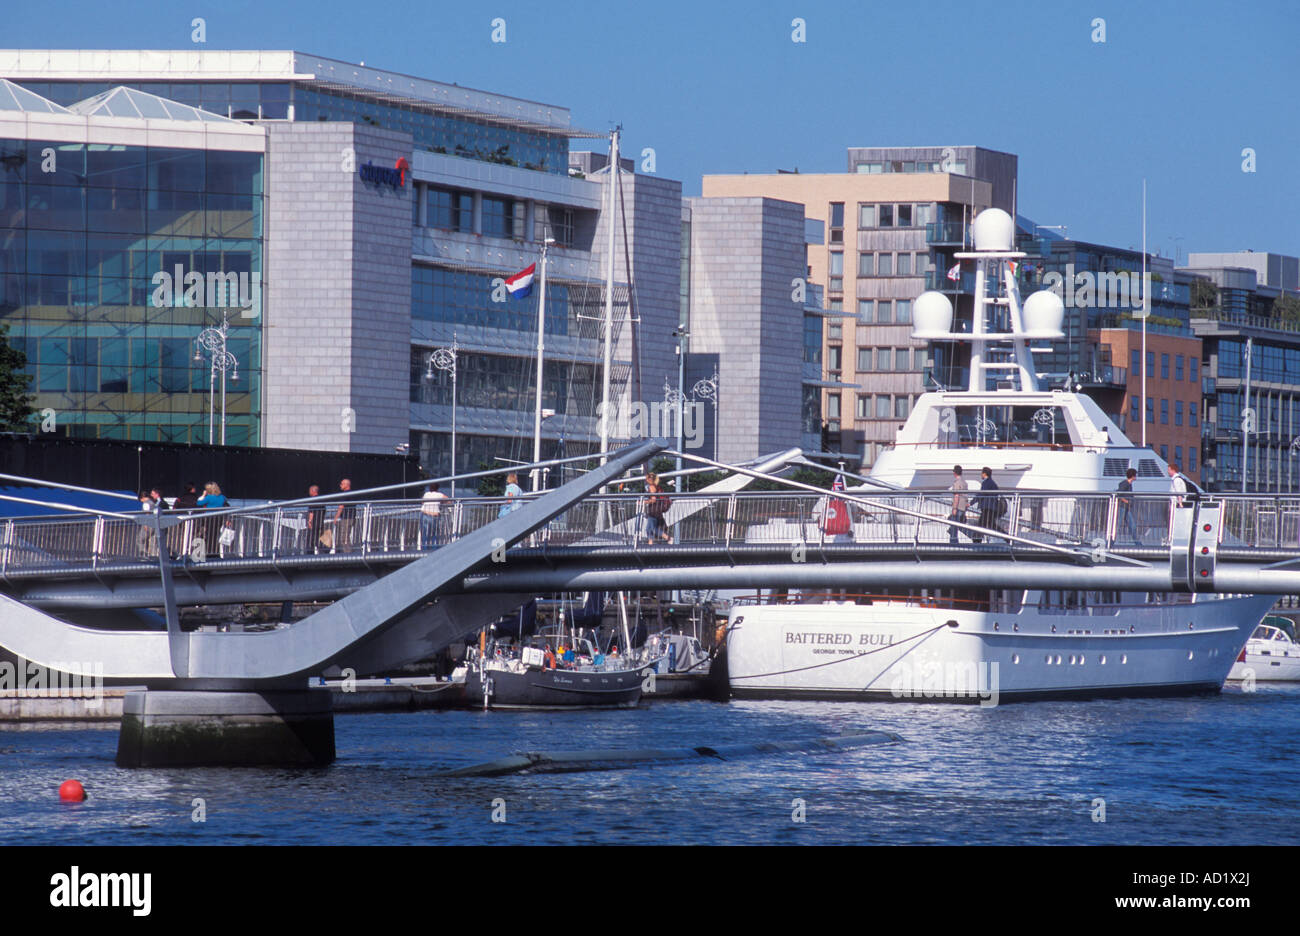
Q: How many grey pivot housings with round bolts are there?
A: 1